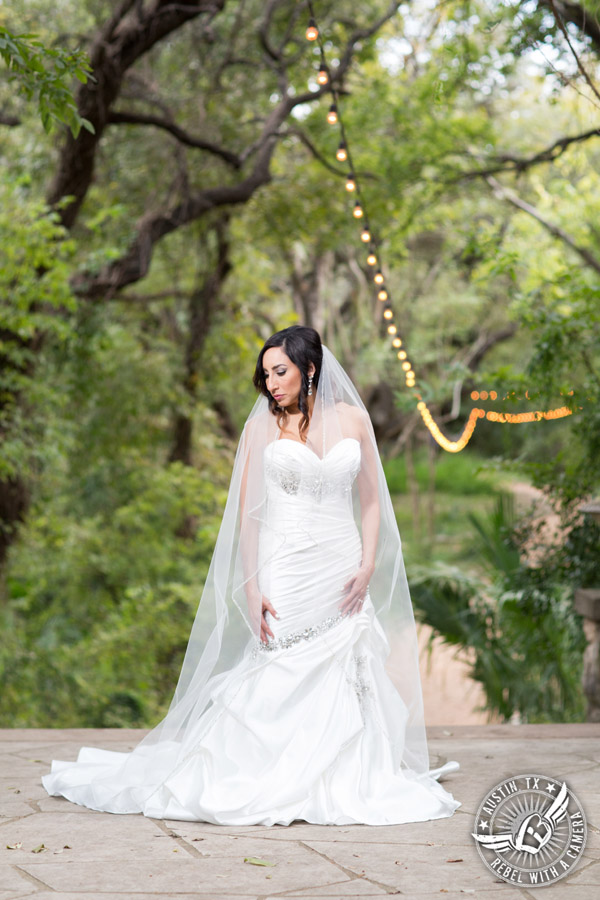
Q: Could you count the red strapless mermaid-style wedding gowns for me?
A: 0